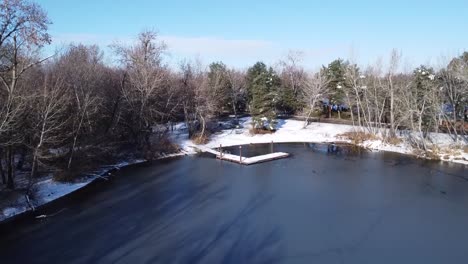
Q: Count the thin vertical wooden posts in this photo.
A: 3